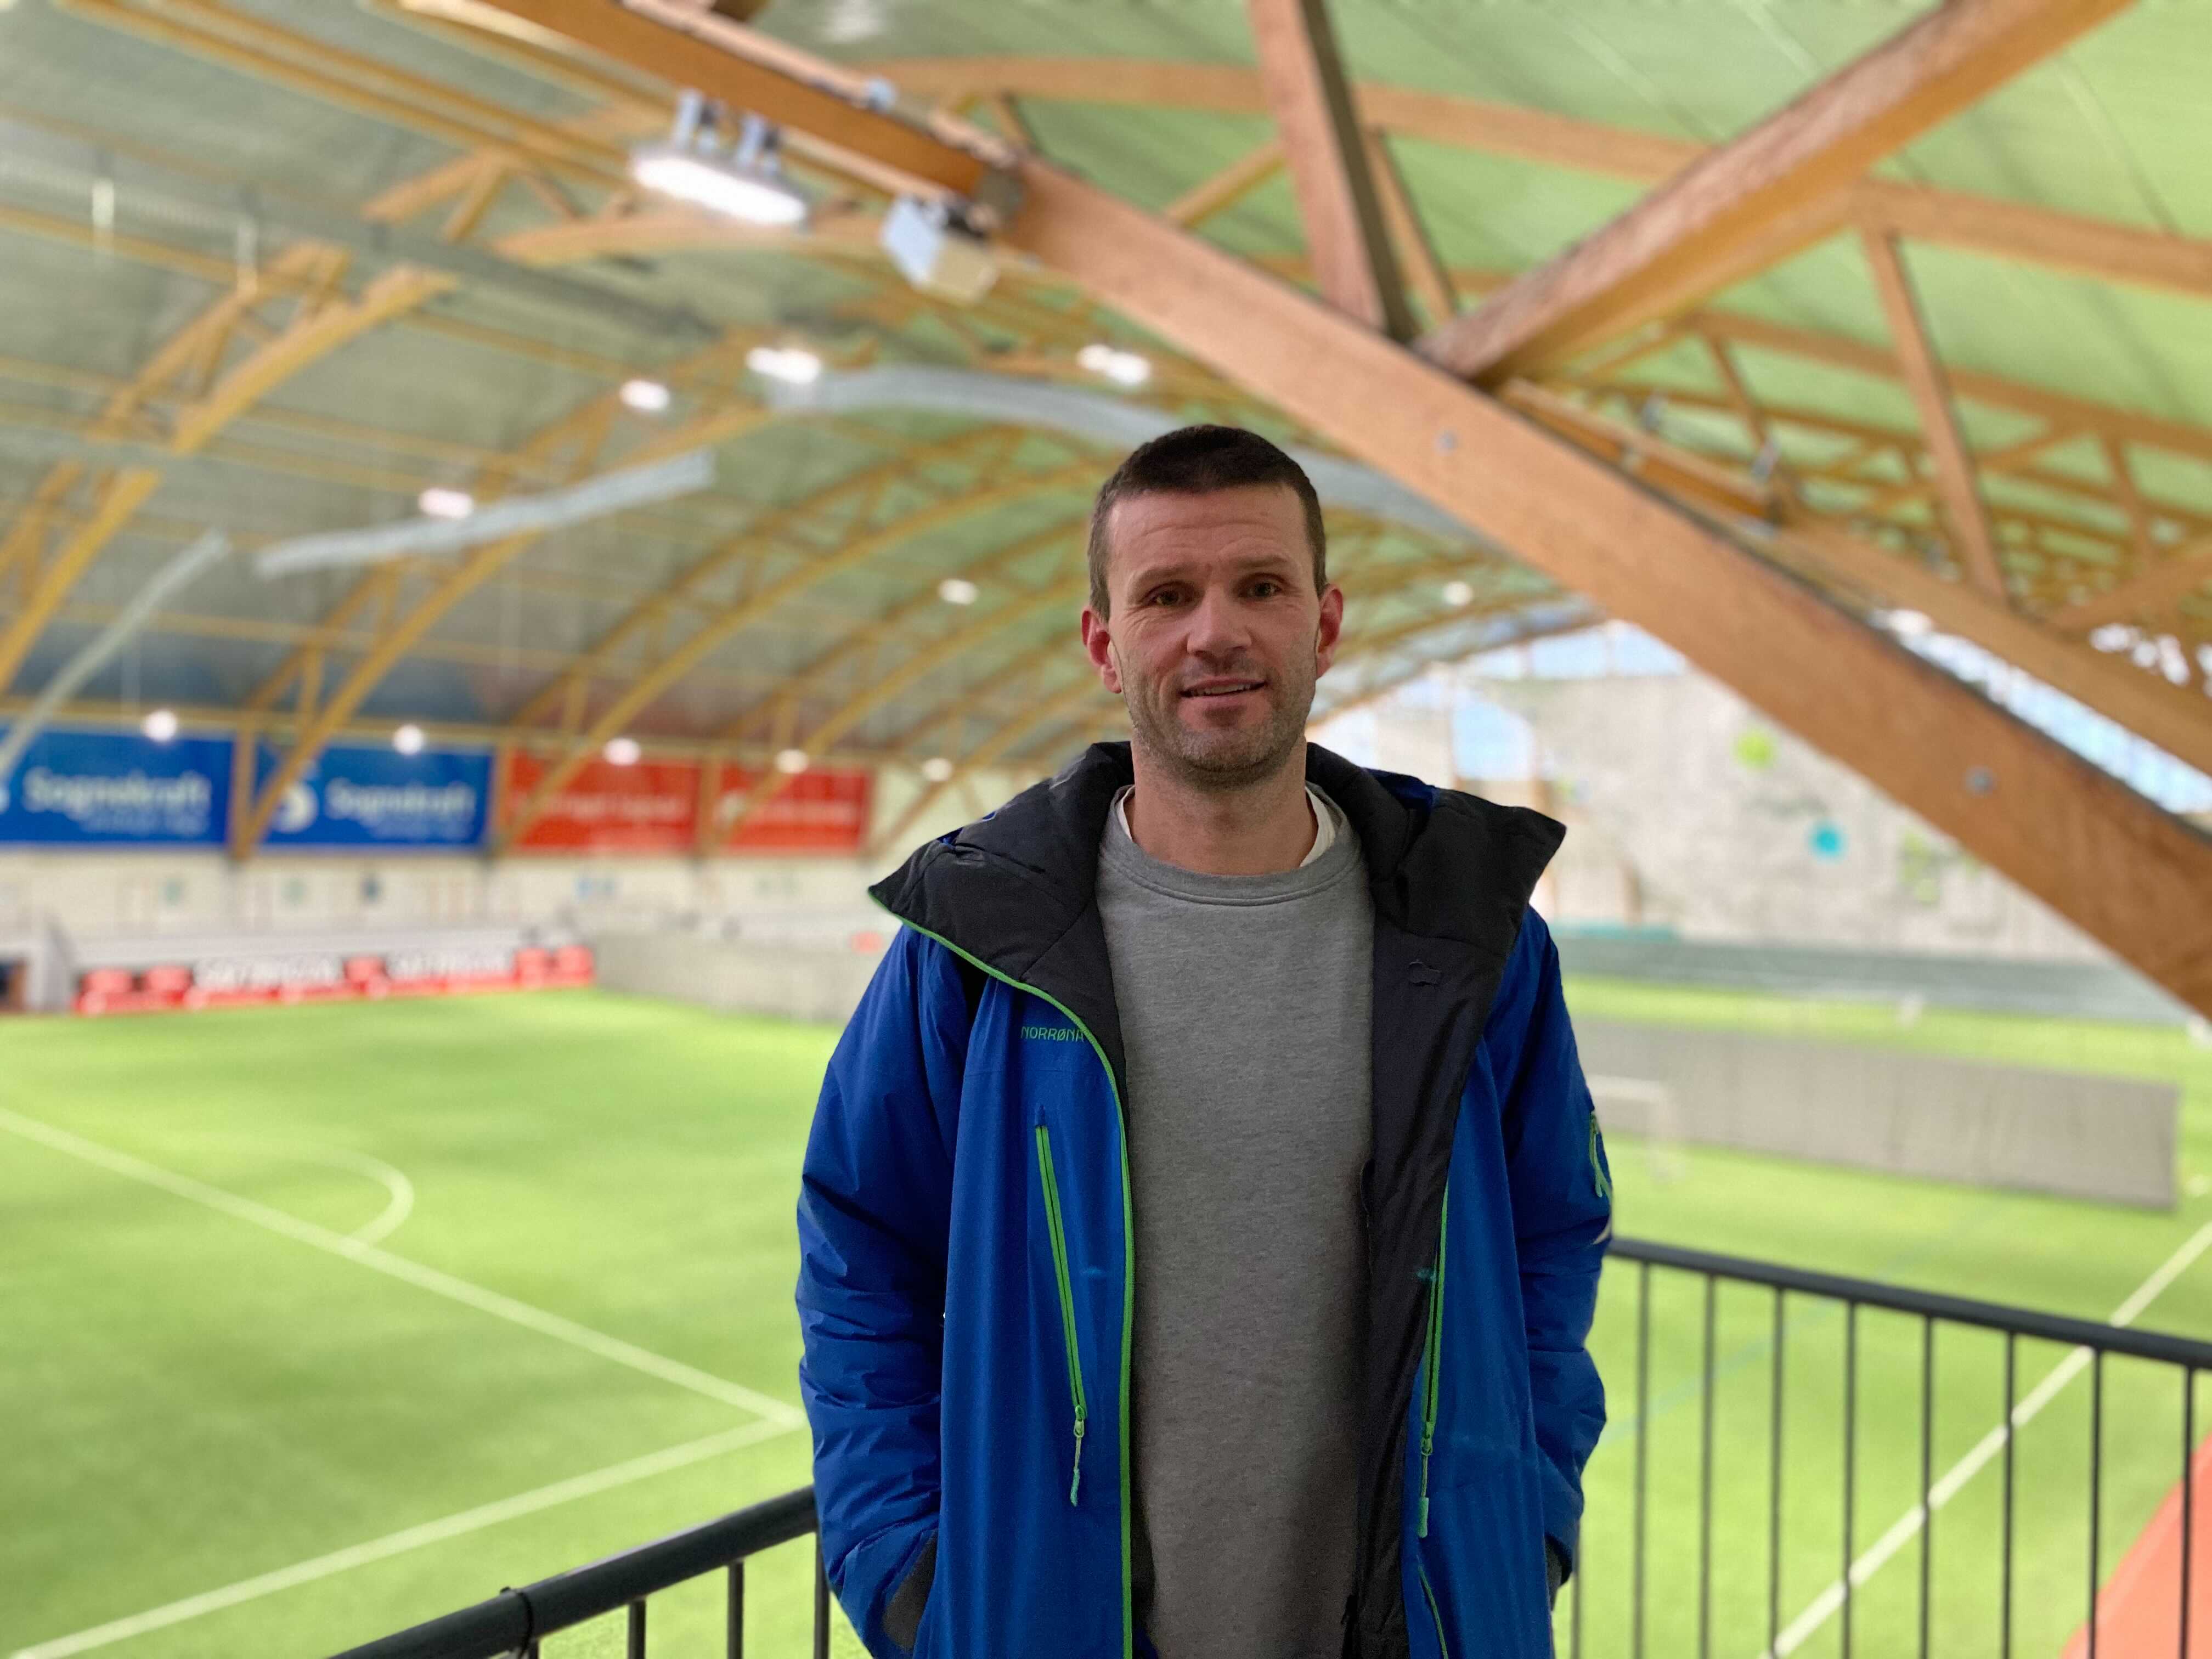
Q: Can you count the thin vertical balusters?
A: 13